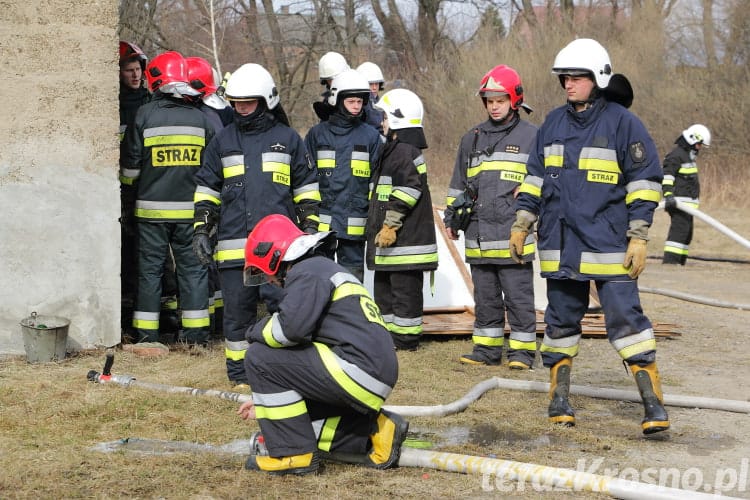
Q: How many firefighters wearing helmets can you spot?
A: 12